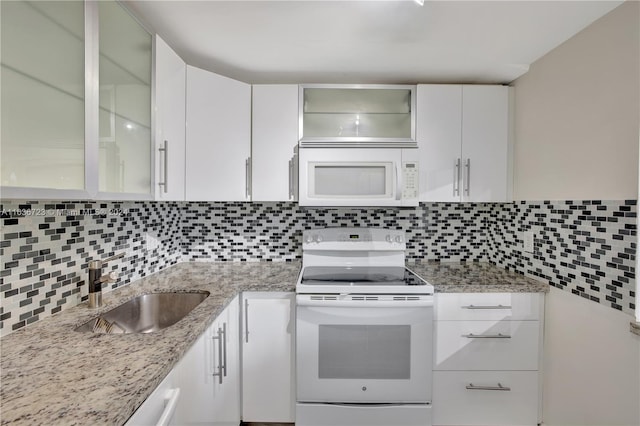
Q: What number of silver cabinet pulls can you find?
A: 11